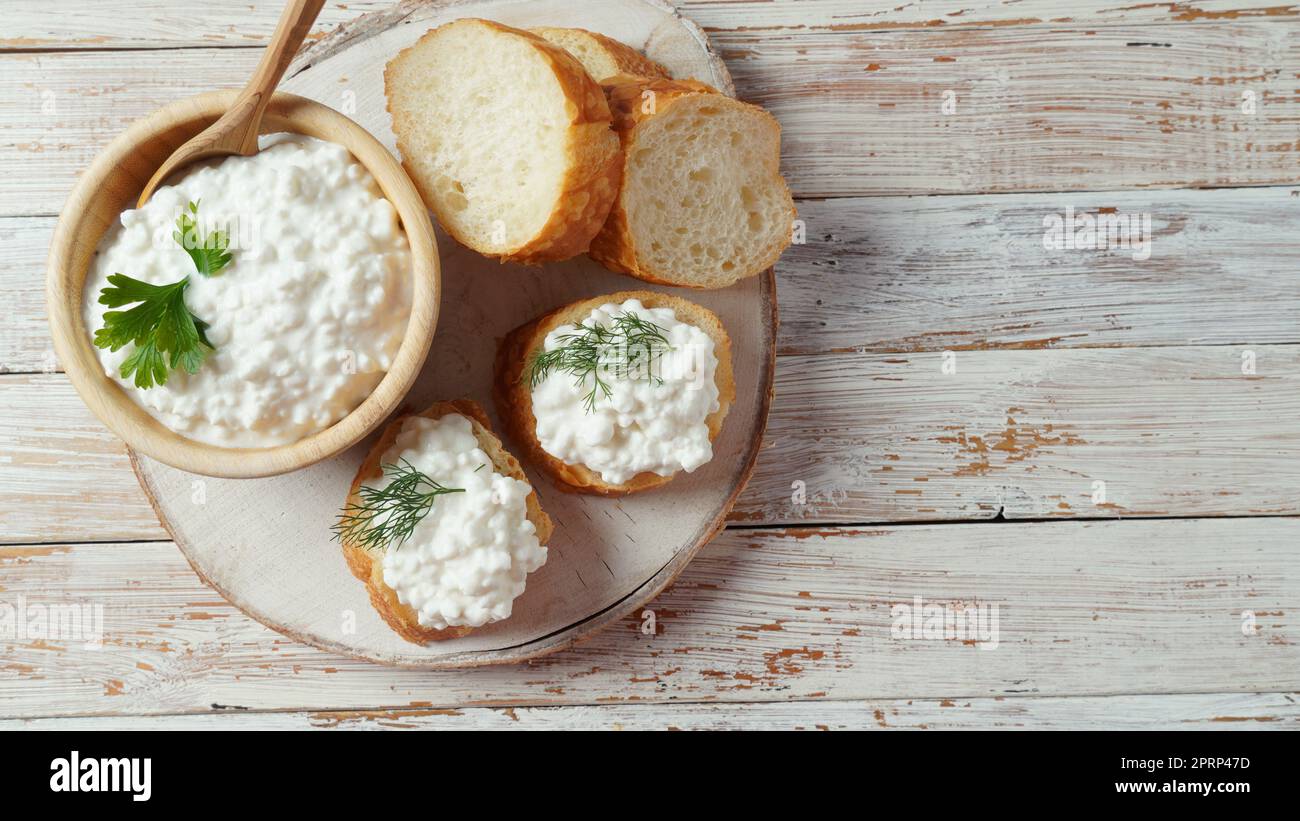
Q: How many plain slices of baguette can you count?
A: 3